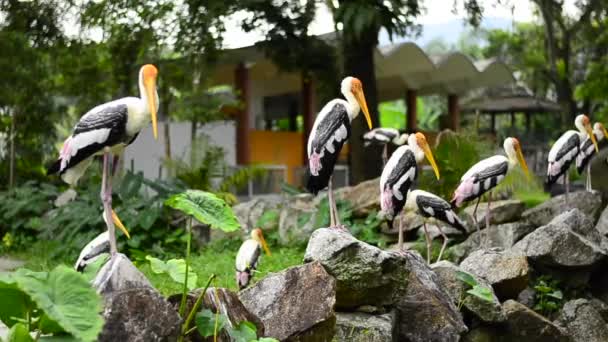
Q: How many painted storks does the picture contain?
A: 10